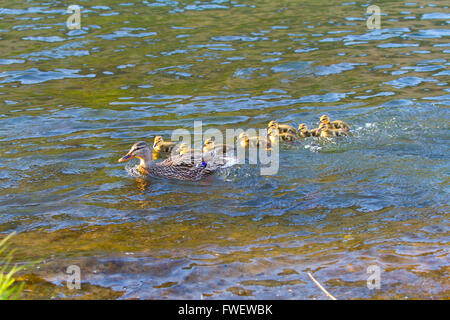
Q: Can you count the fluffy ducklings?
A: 9